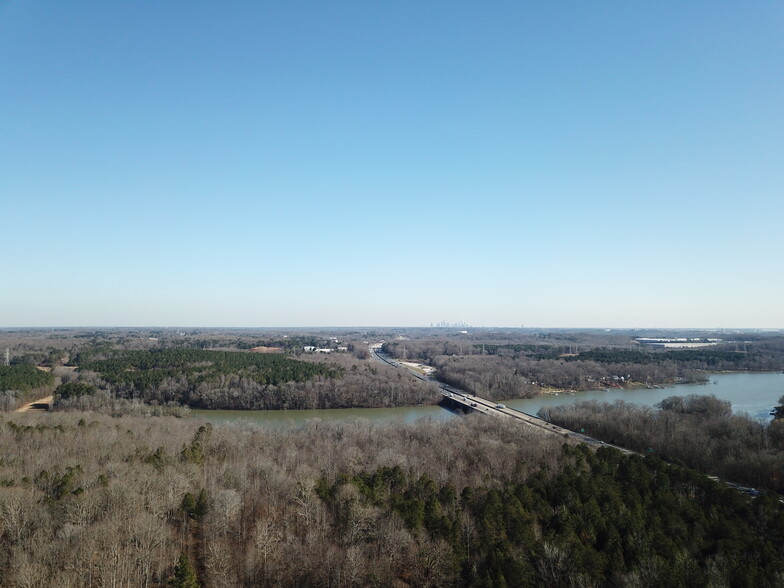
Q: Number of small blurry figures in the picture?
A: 0